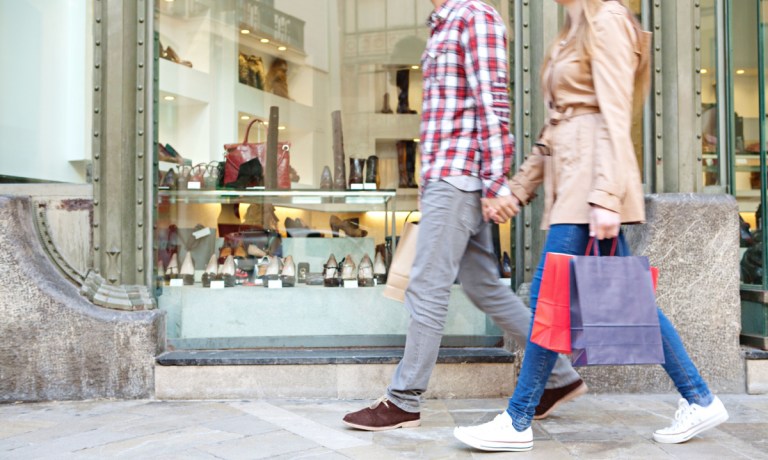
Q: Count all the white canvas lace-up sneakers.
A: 2